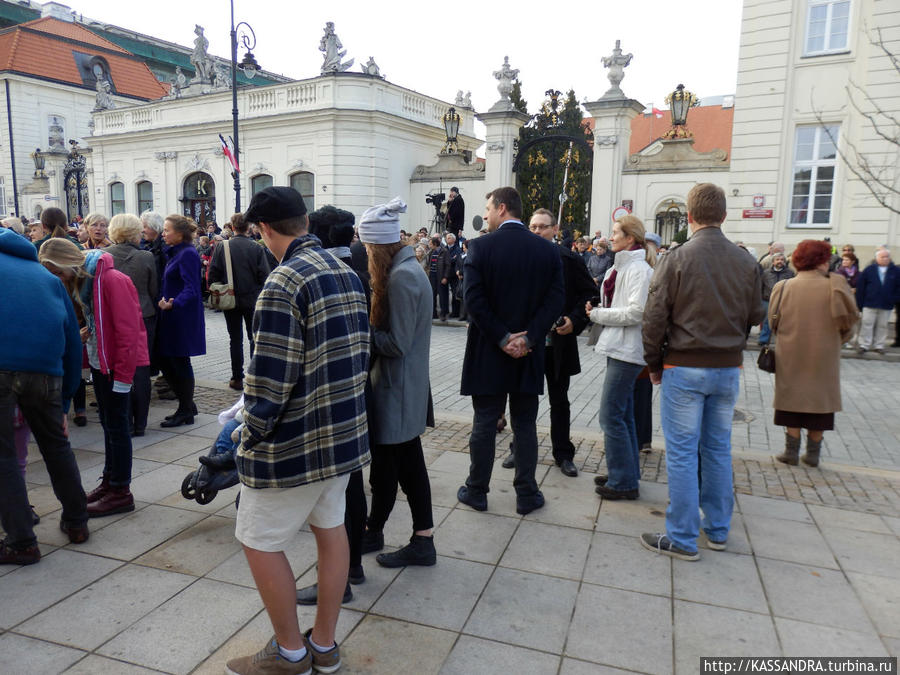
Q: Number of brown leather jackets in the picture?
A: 1